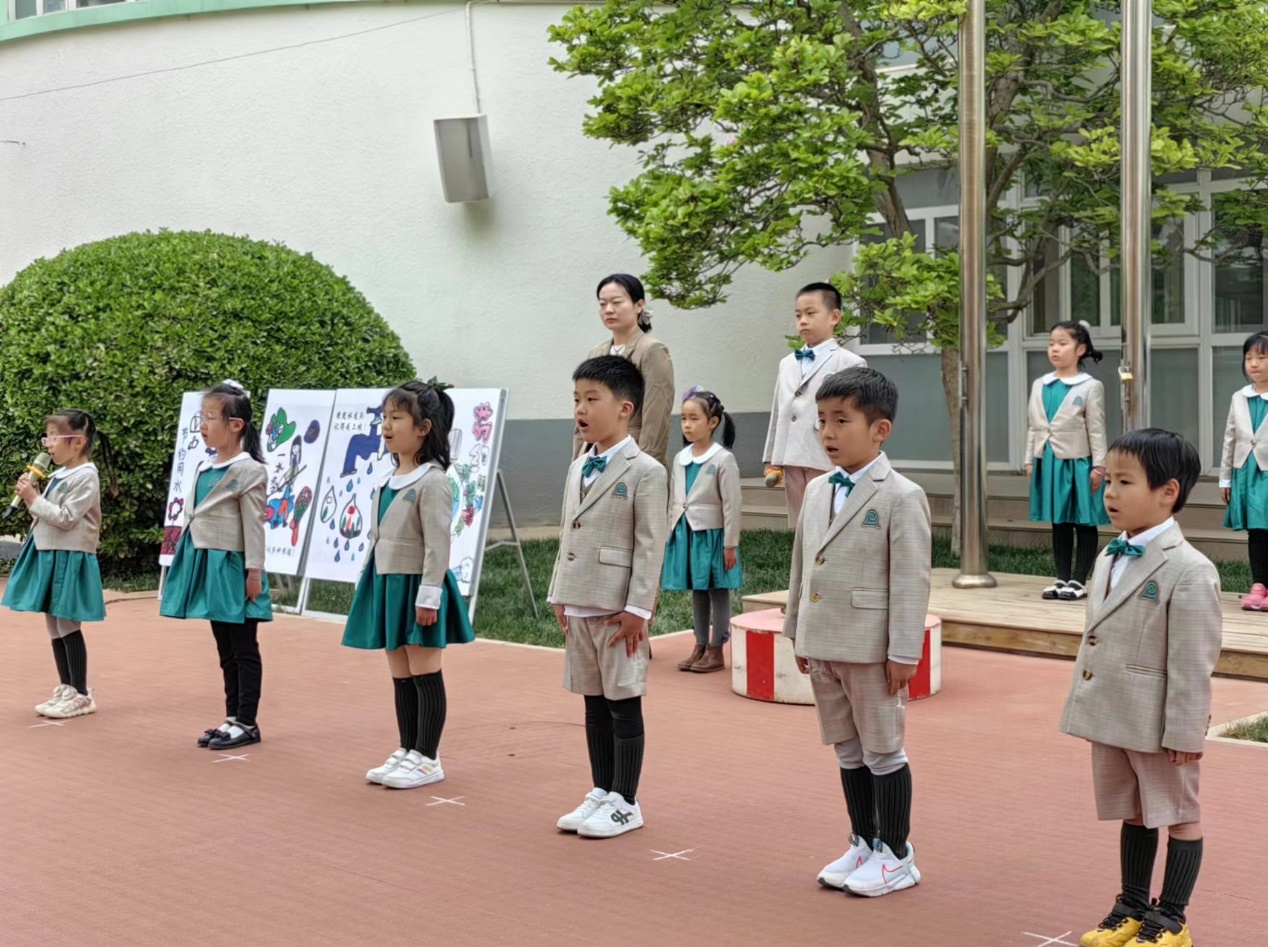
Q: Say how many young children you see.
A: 10